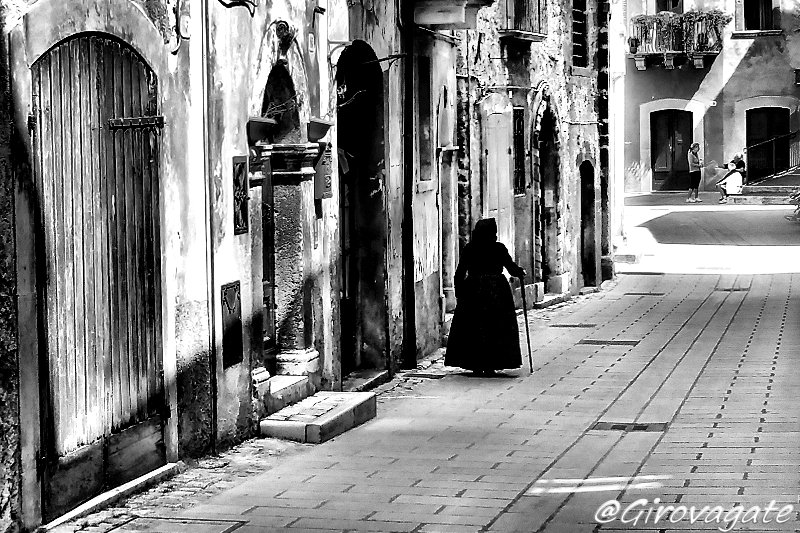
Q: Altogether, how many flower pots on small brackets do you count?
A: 2